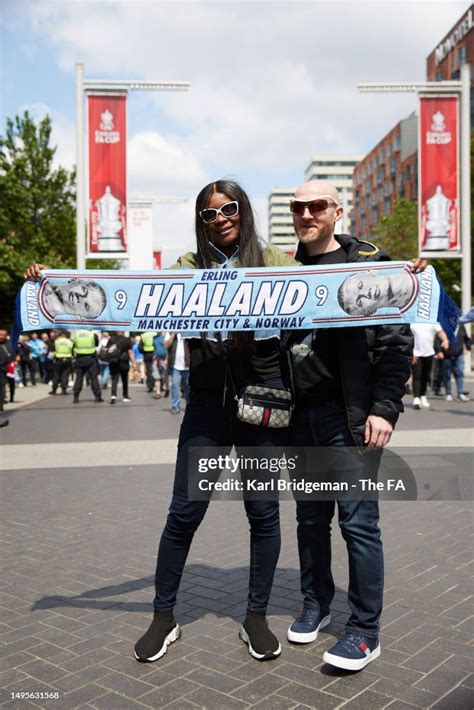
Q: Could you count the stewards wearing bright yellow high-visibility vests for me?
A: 3